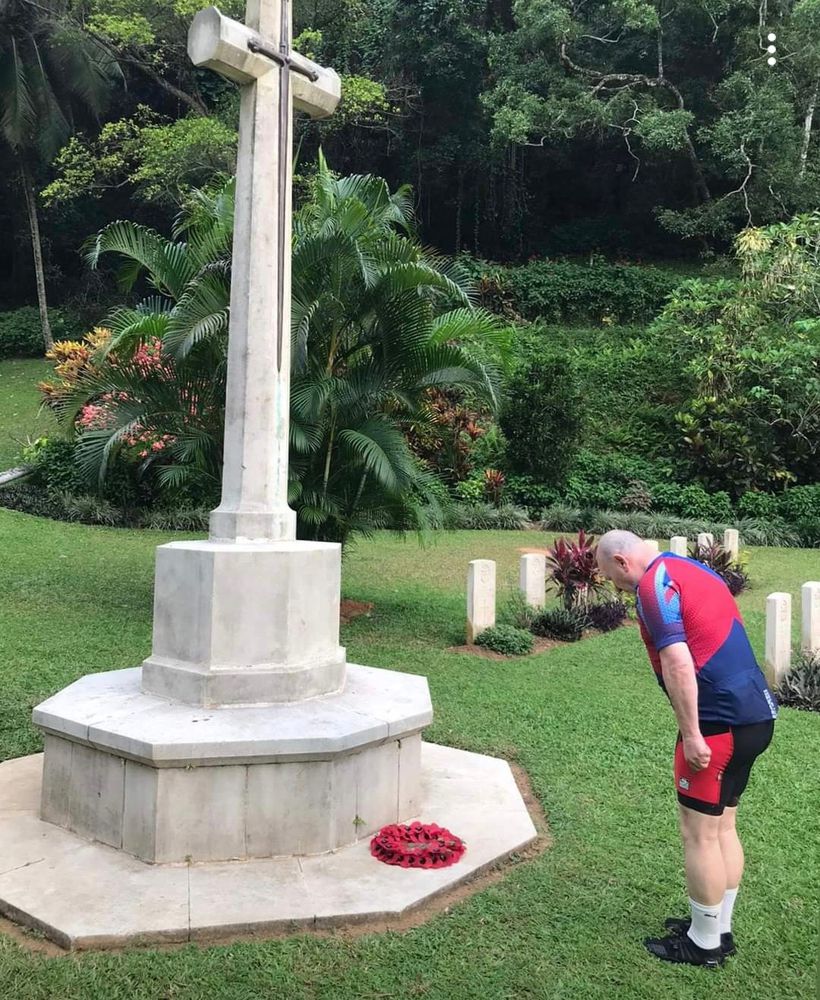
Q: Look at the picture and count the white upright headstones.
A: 8